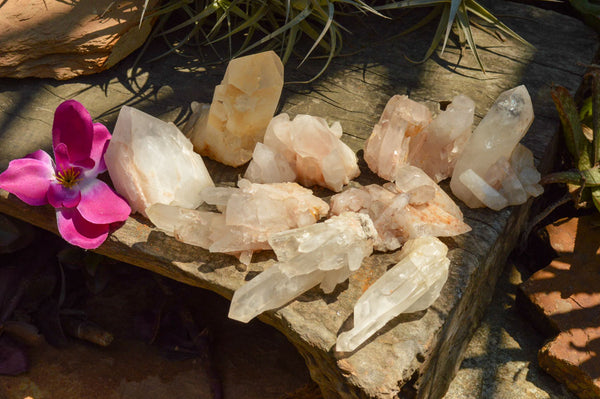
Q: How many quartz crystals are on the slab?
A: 9